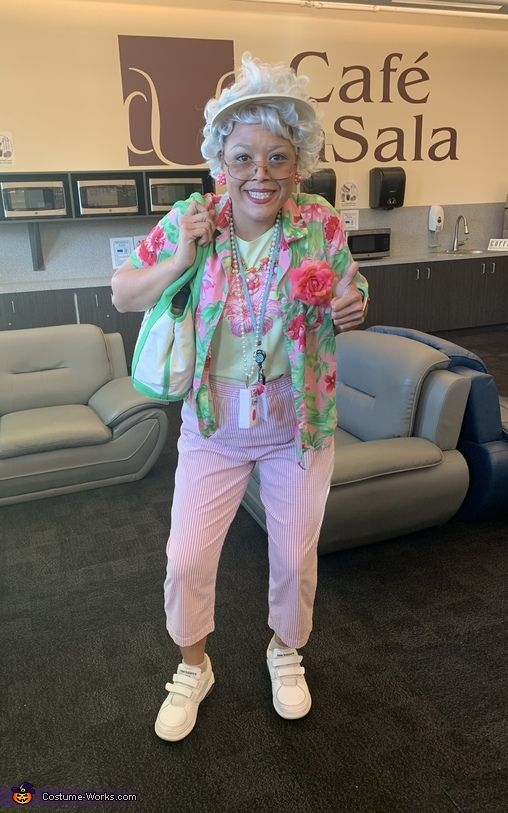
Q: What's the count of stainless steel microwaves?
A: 4